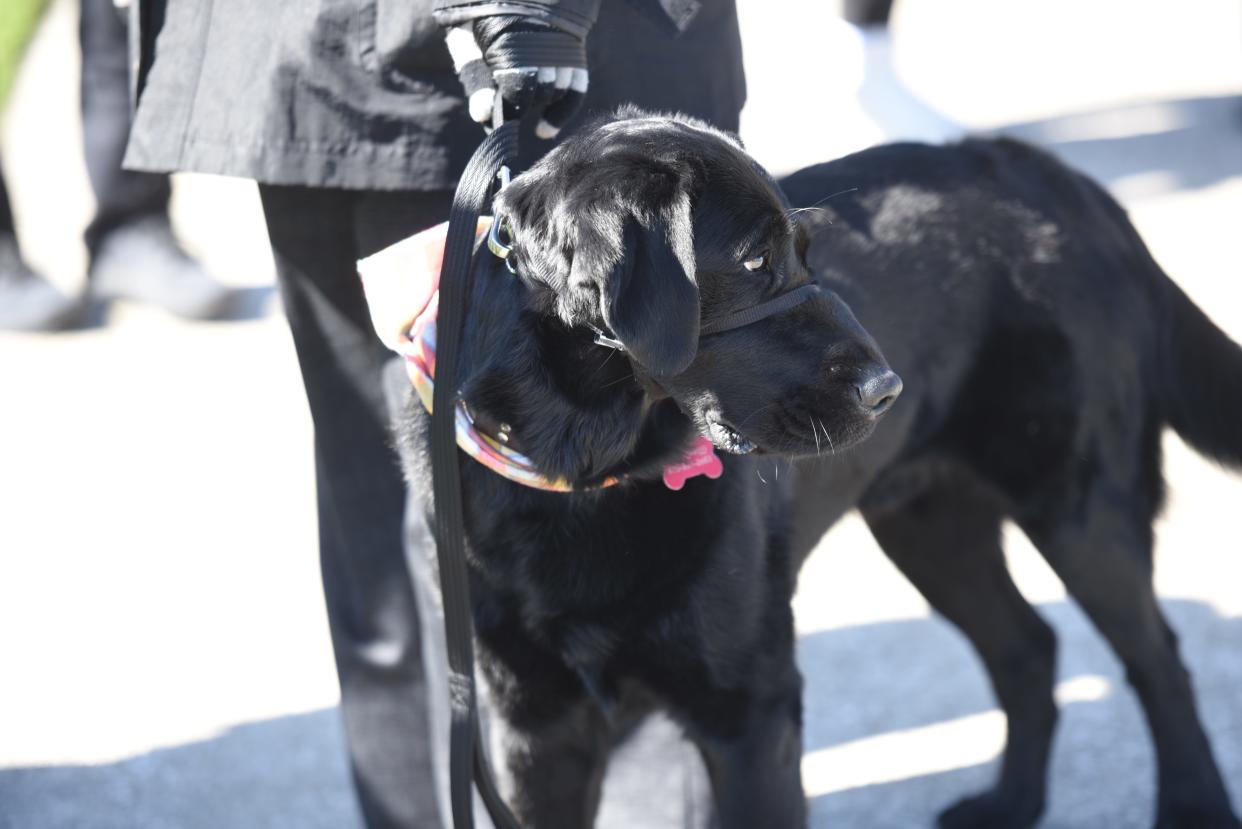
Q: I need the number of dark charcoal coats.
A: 1